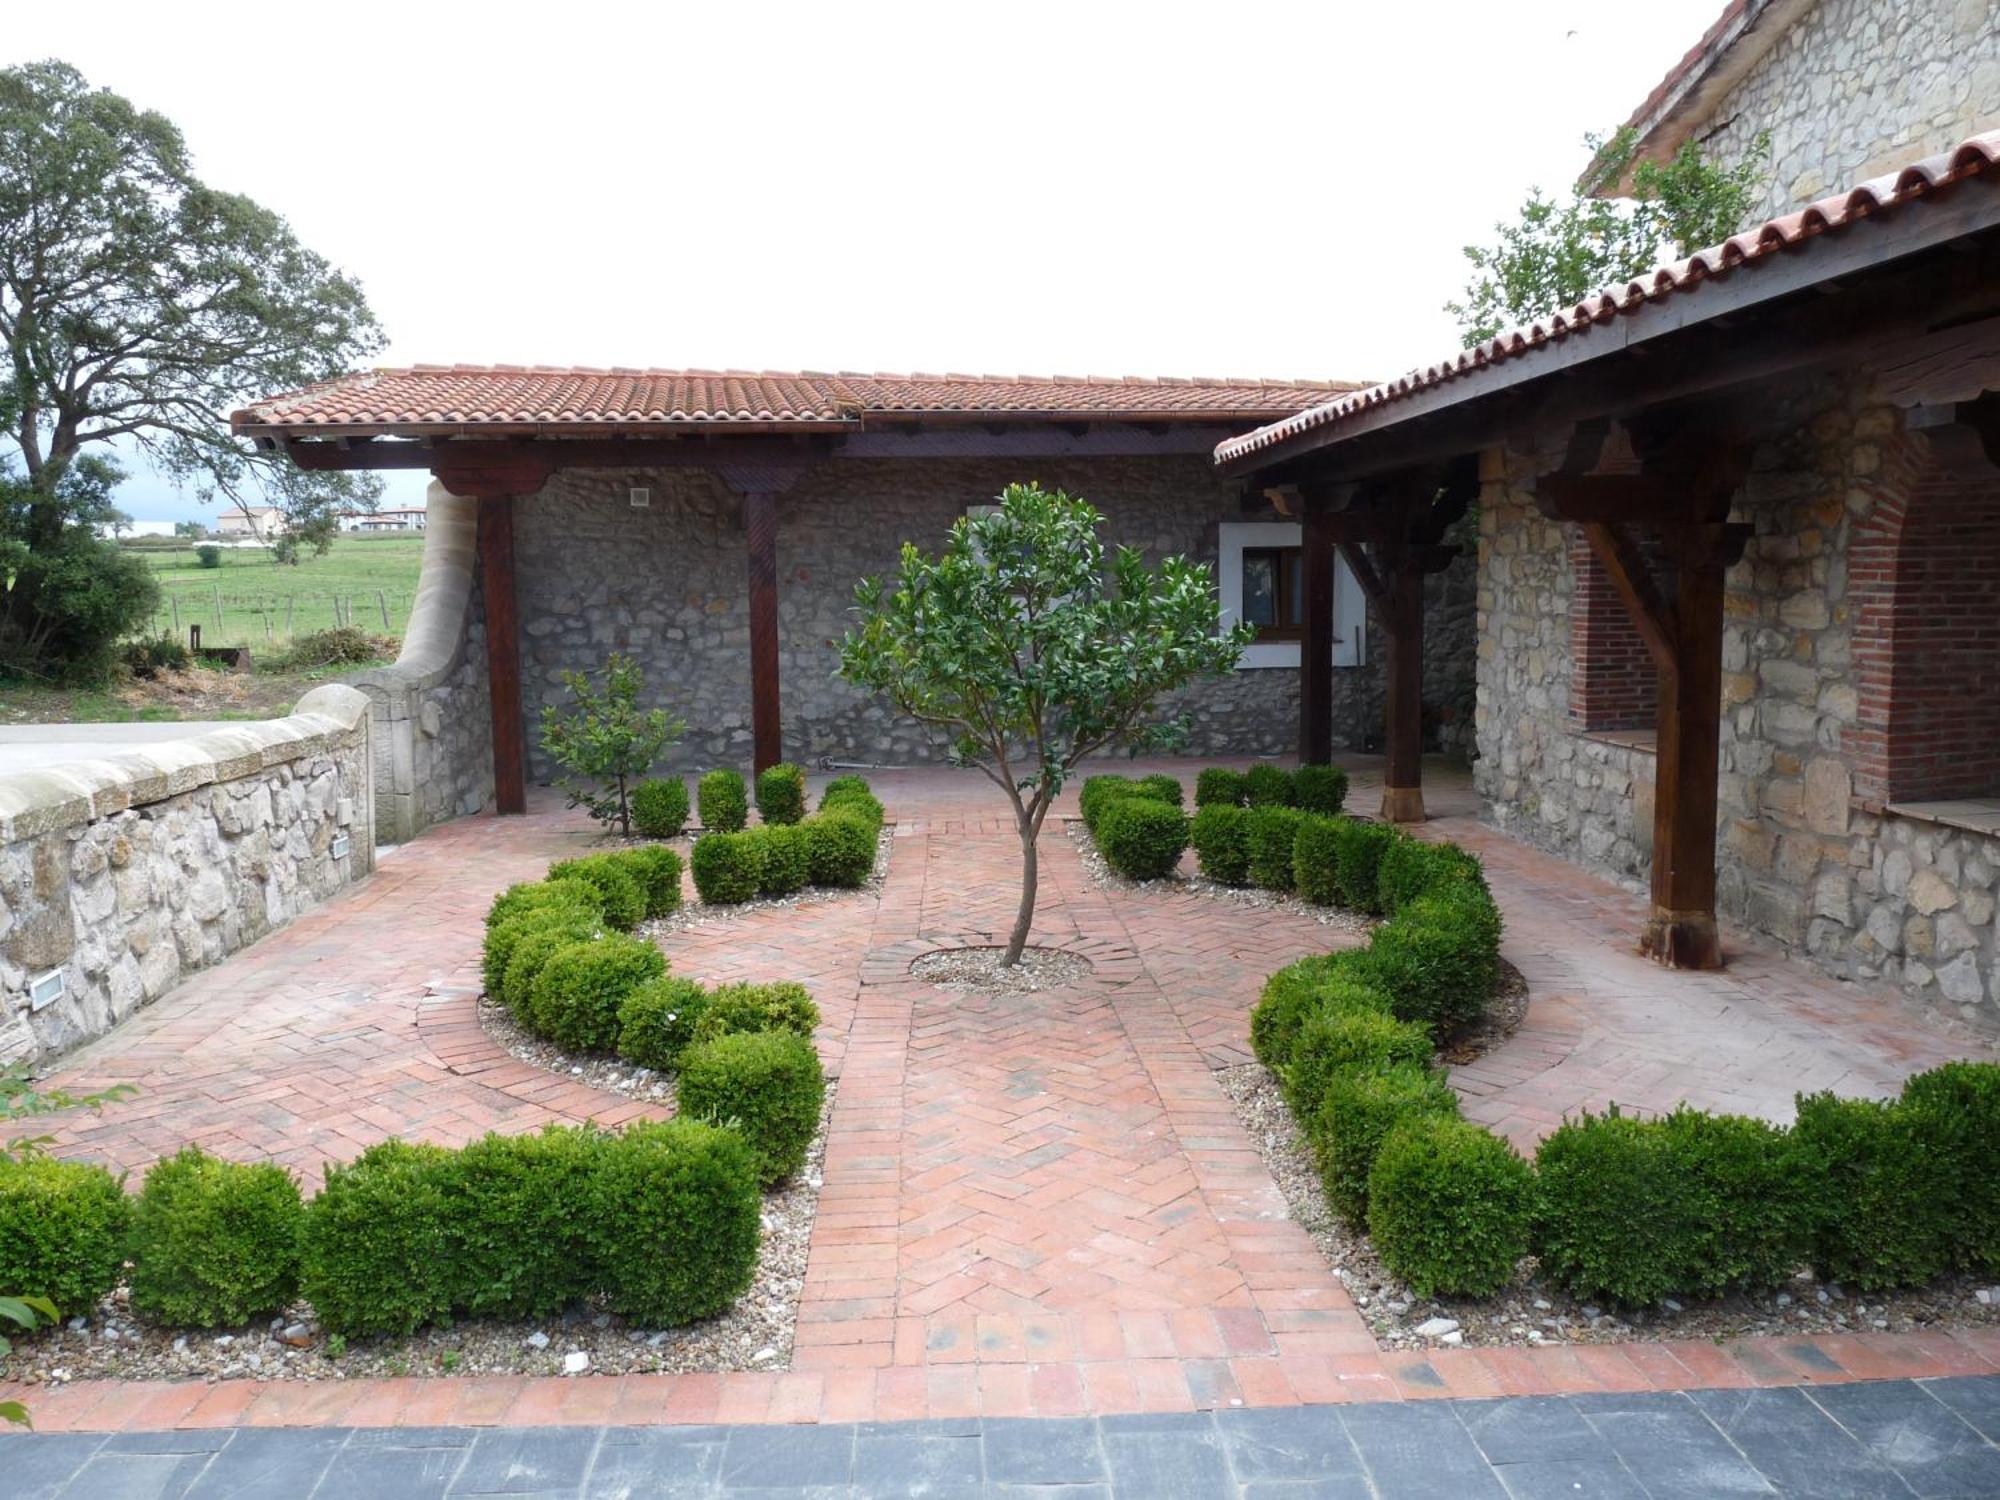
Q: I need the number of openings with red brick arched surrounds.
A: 2